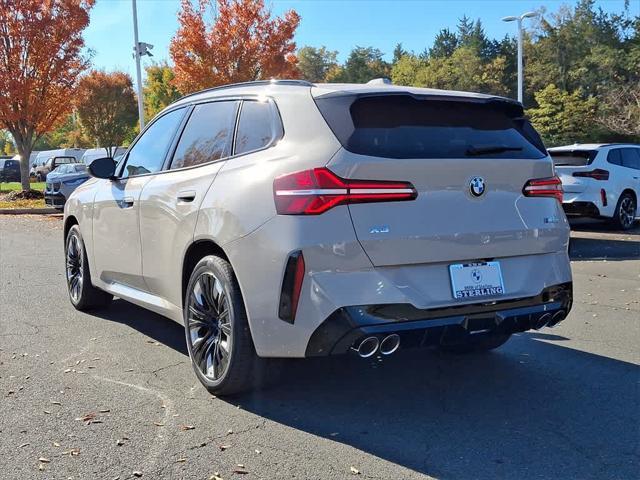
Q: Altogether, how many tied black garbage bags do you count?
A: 0